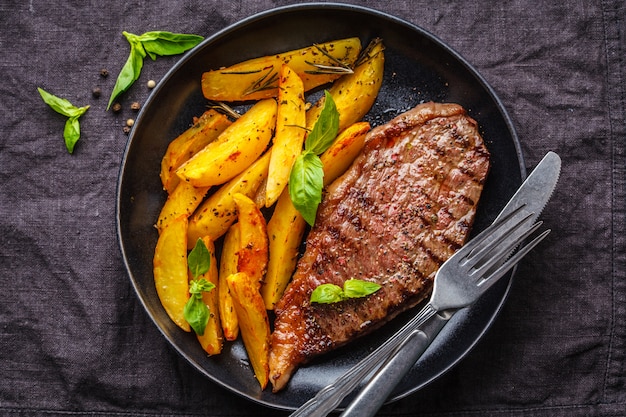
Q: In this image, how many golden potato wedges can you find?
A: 14